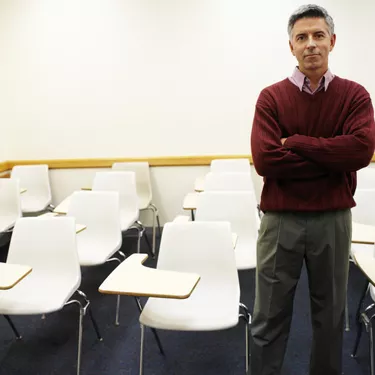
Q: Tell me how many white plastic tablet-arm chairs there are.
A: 13